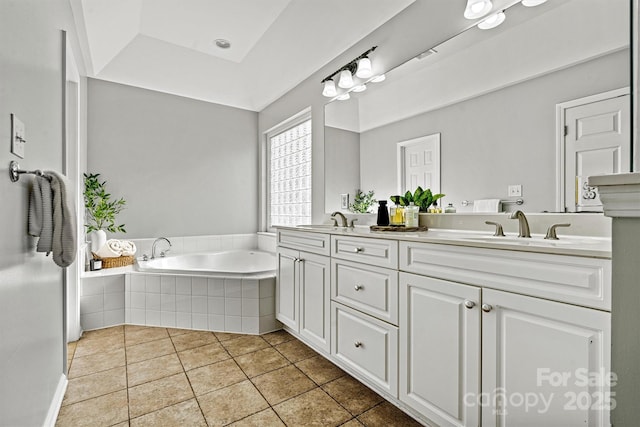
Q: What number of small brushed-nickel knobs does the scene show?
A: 7